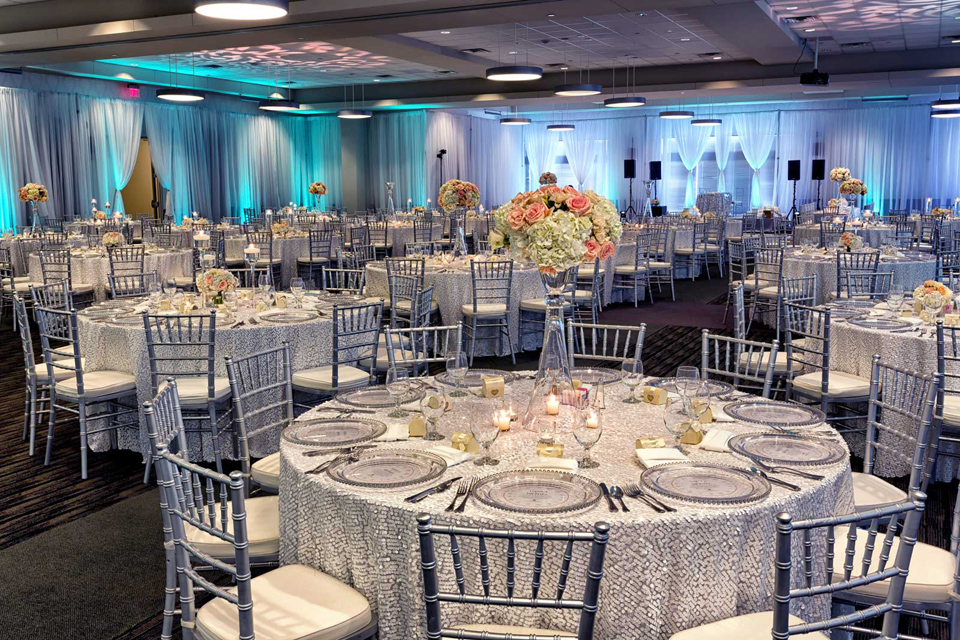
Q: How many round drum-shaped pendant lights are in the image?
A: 13